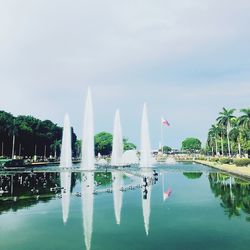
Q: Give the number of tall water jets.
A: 4